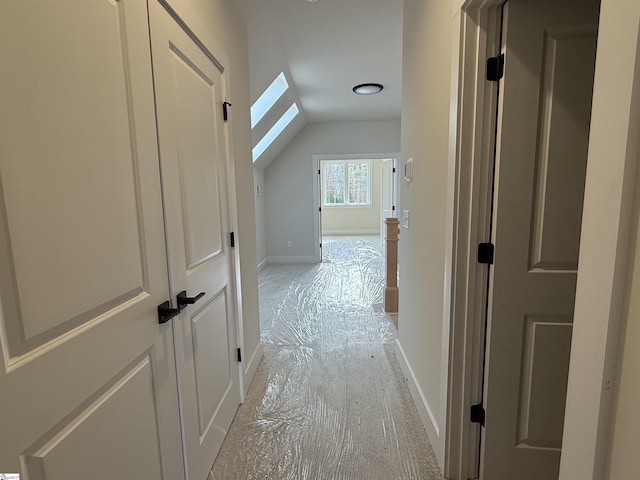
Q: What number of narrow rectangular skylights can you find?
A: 2